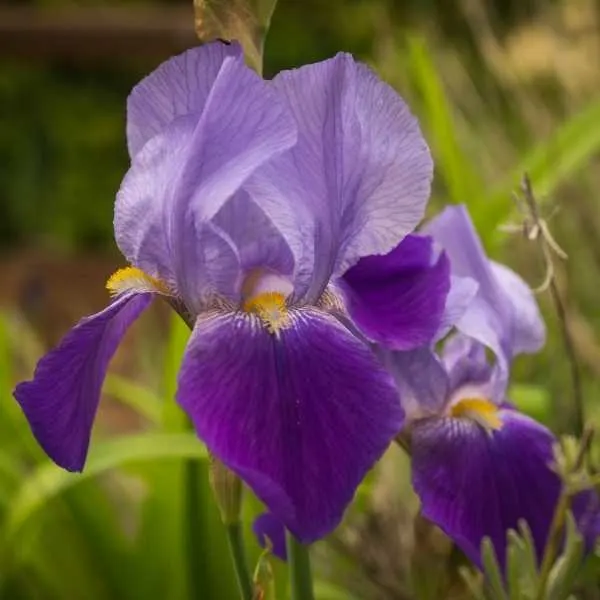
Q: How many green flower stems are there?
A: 2